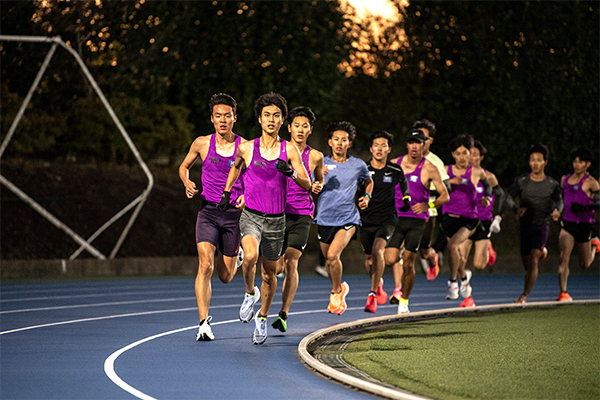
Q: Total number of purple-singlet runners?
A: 7